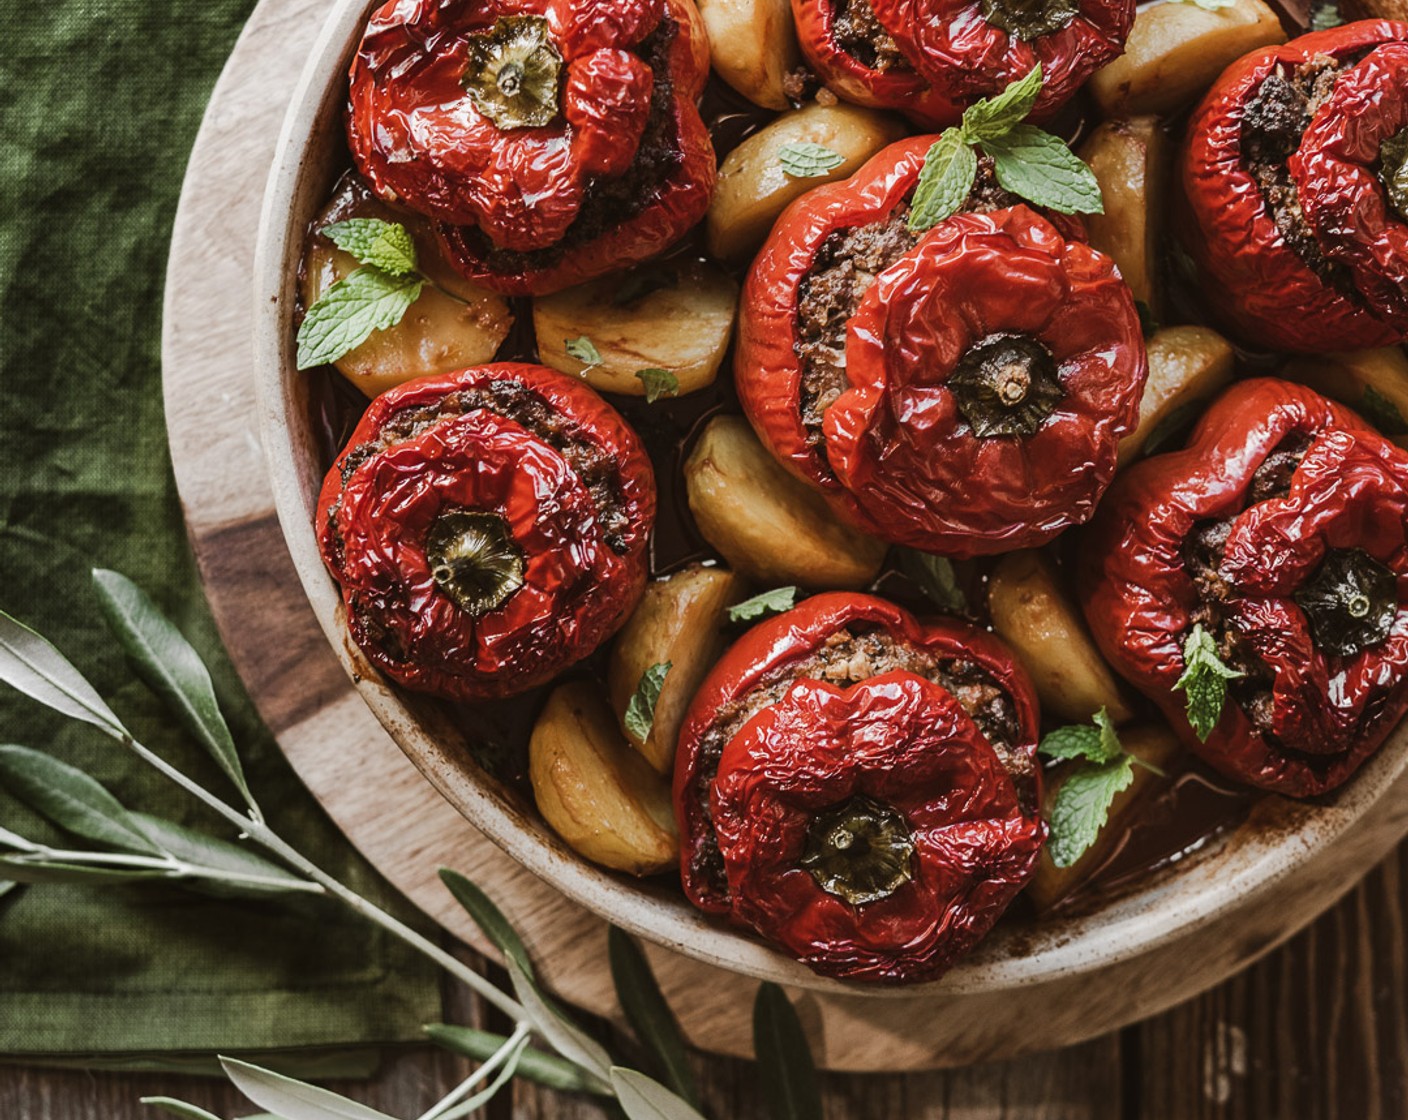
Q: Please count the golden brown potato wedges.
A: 13